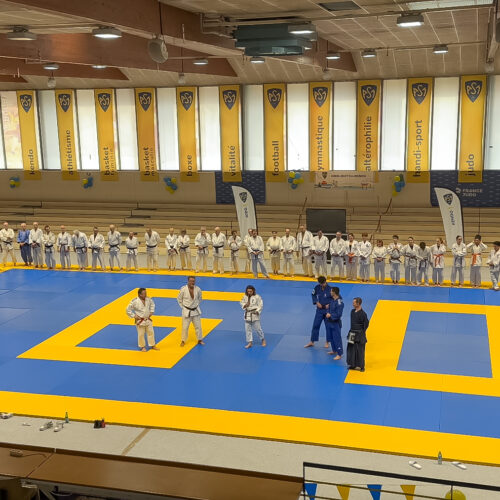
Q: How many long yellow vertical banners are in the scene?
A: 11